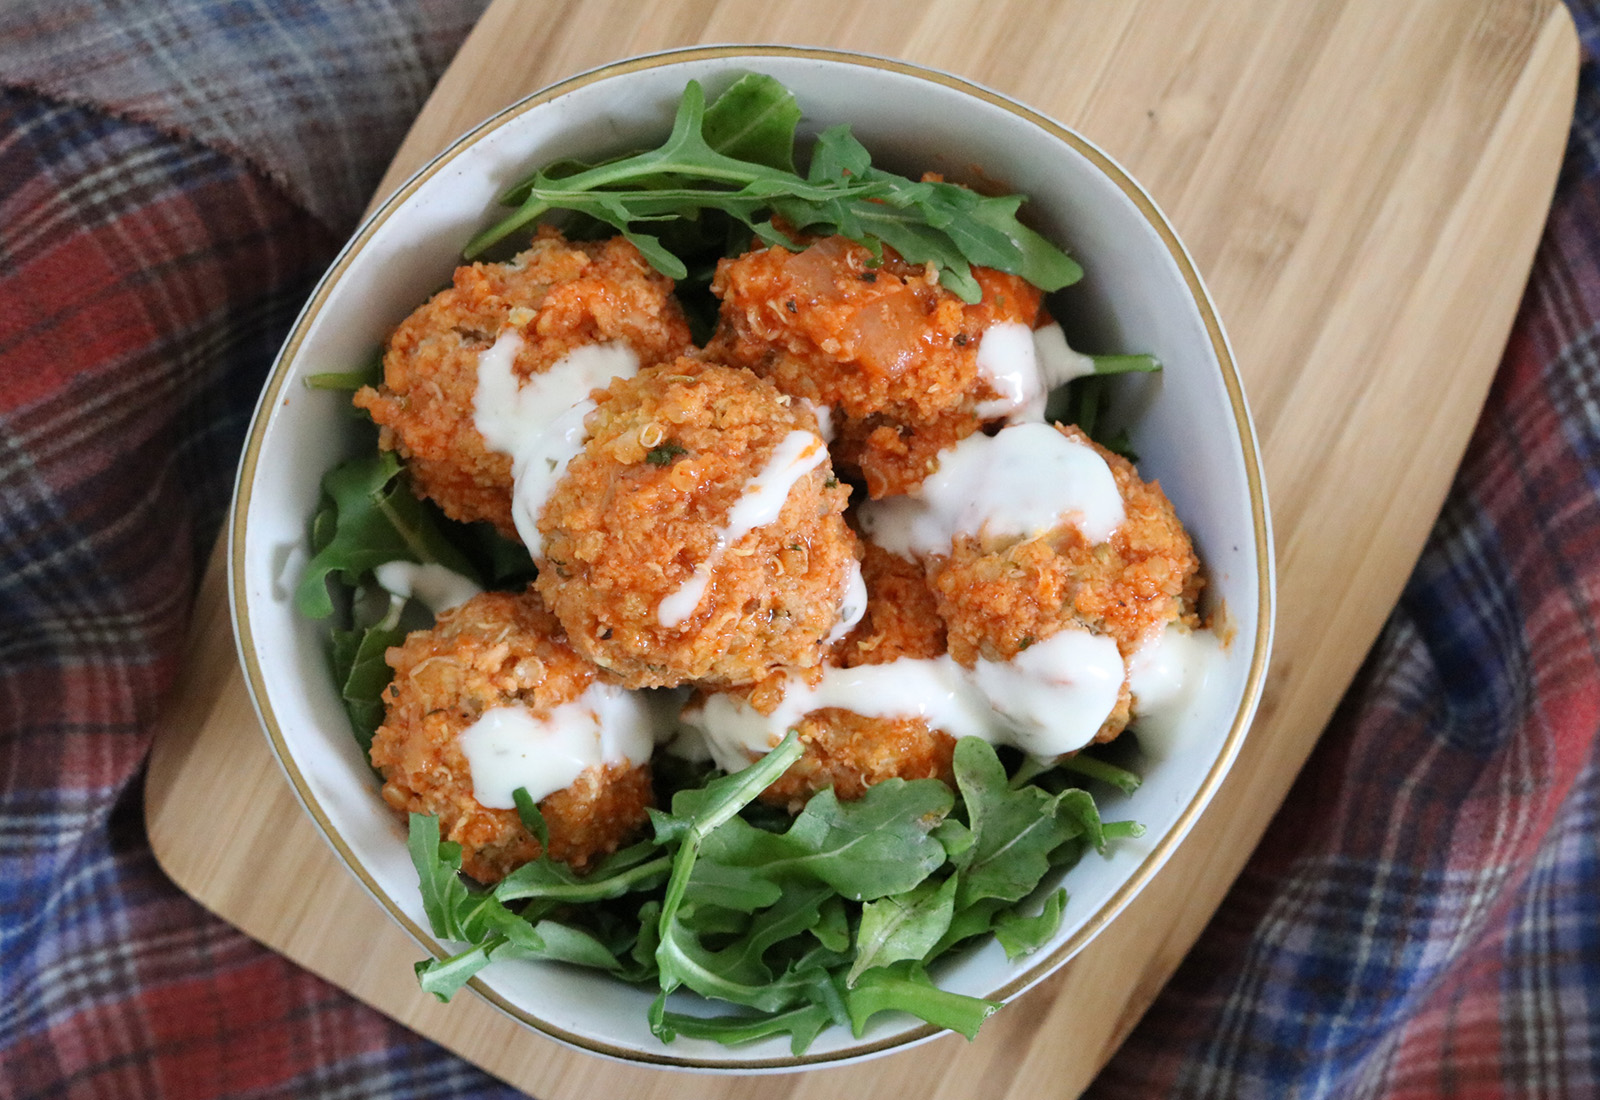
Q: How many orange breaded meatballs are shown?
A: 6